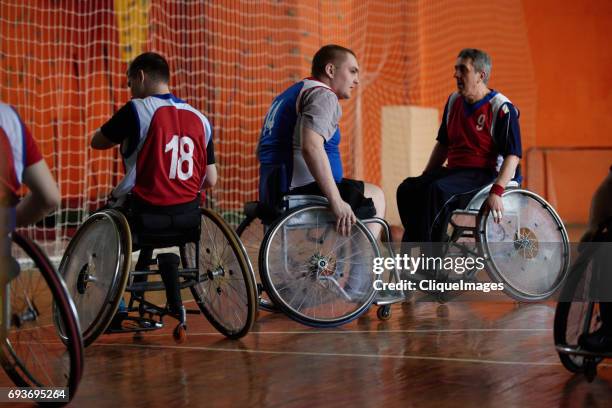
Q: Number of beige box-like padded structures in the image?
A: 1